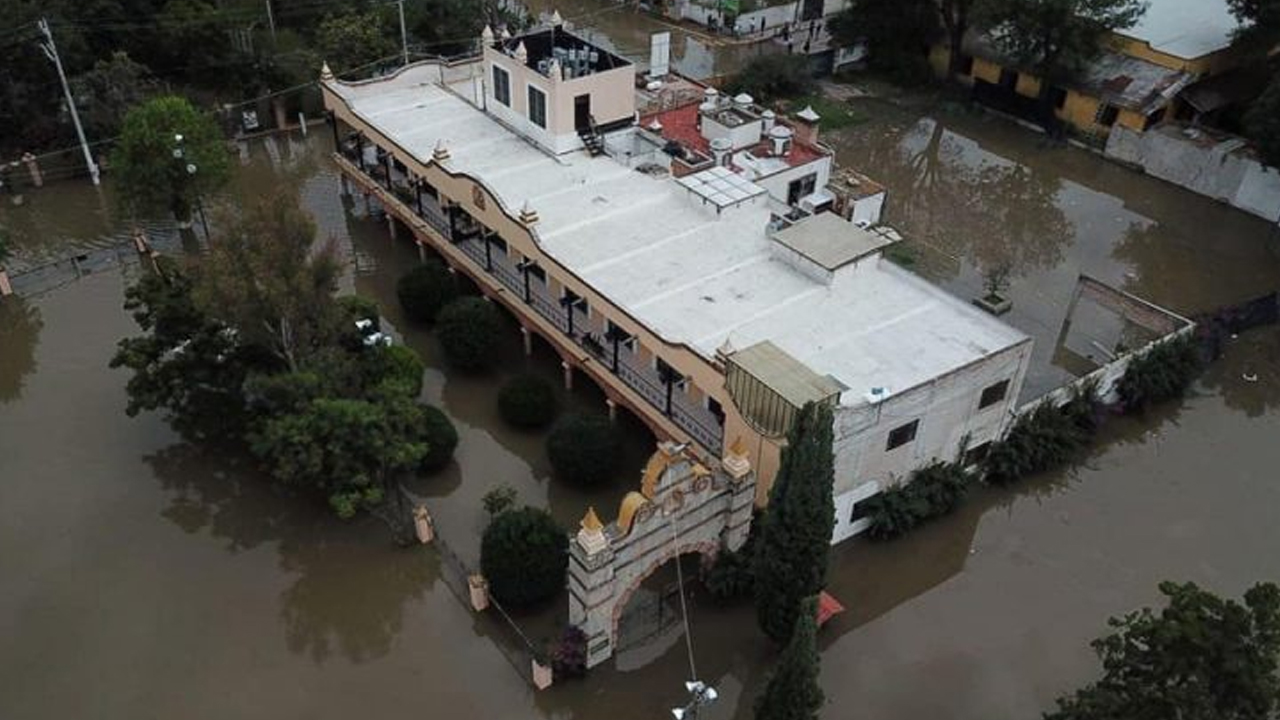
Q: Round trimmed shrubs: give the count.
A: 6